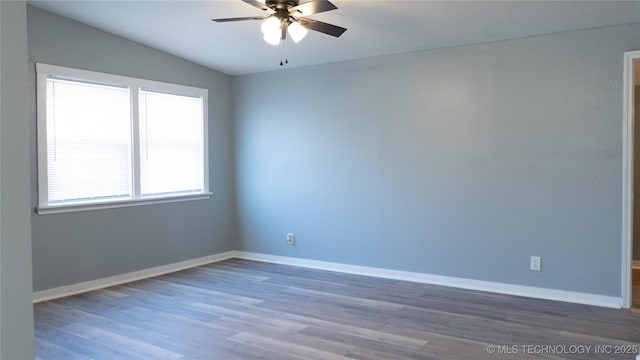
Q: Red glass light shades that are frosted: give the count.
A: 0